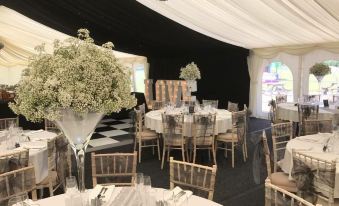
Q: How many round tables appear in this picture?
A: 5